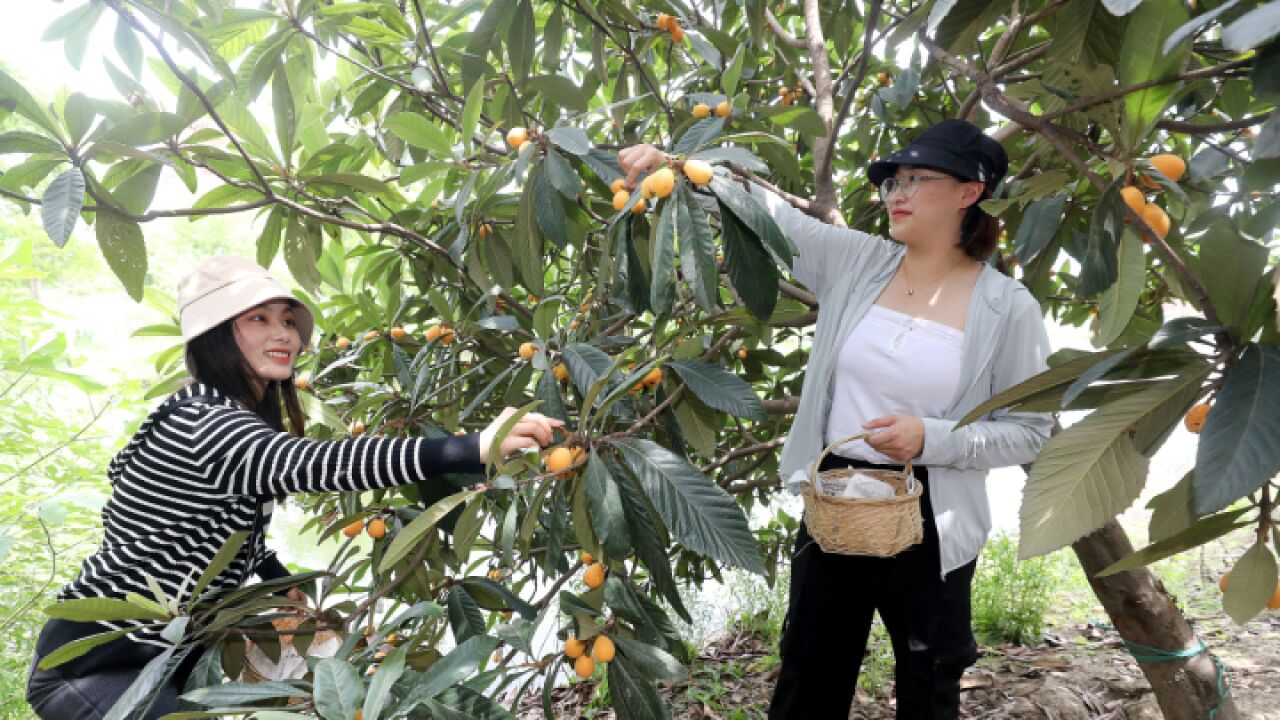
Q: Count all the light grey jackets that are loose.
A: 1